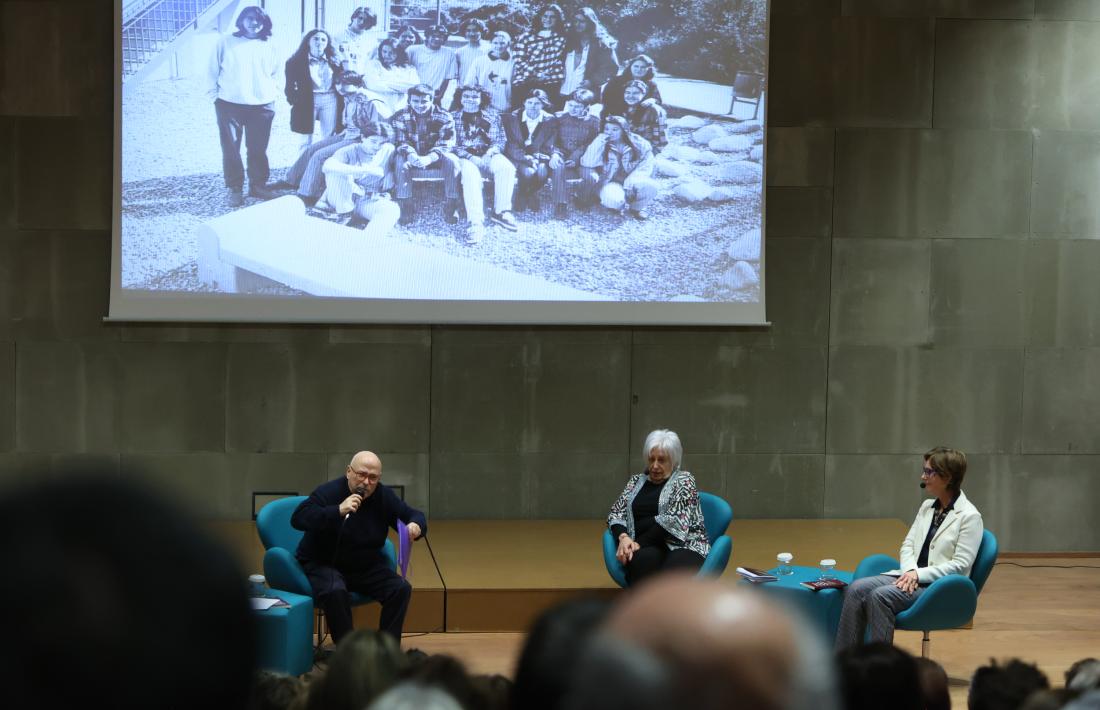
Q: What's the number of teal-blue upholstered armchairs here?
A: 3